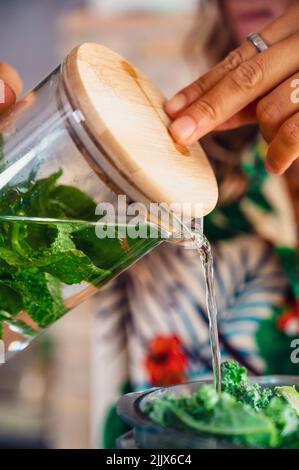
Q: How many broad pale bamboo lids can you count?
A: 1